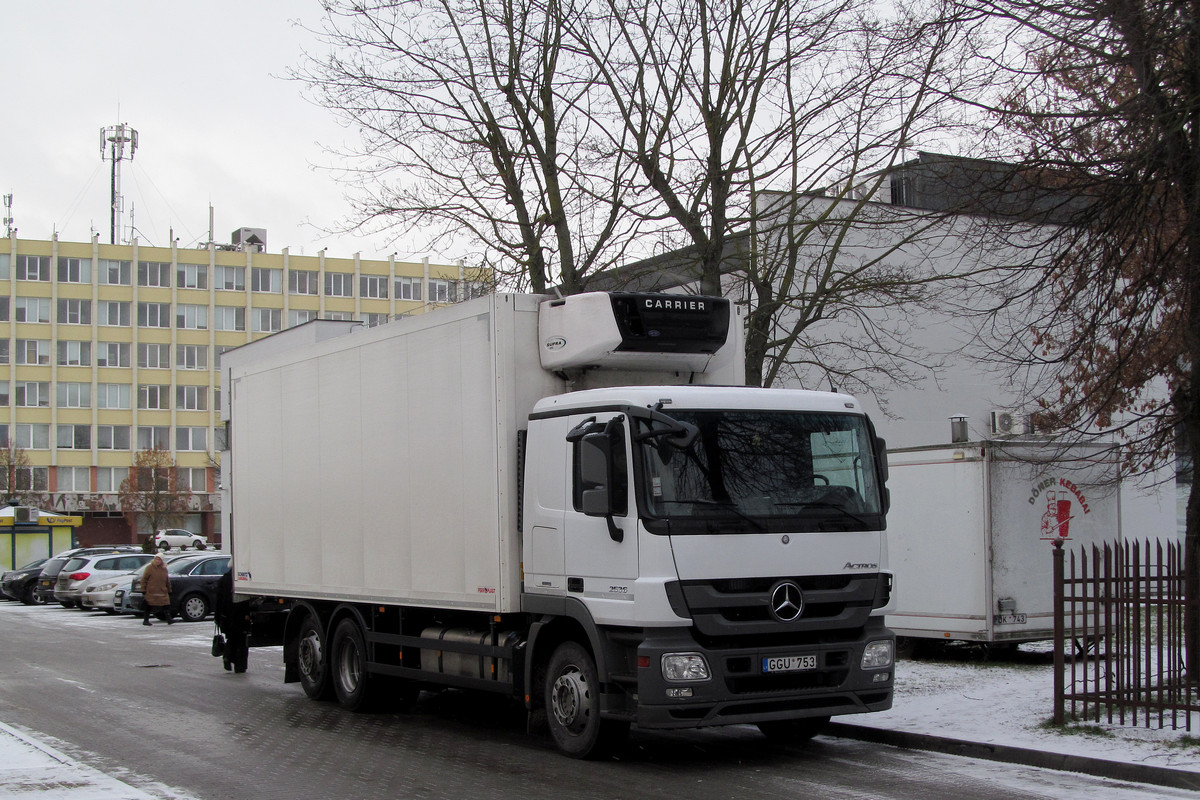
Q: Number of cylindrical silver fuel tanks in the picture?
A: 1